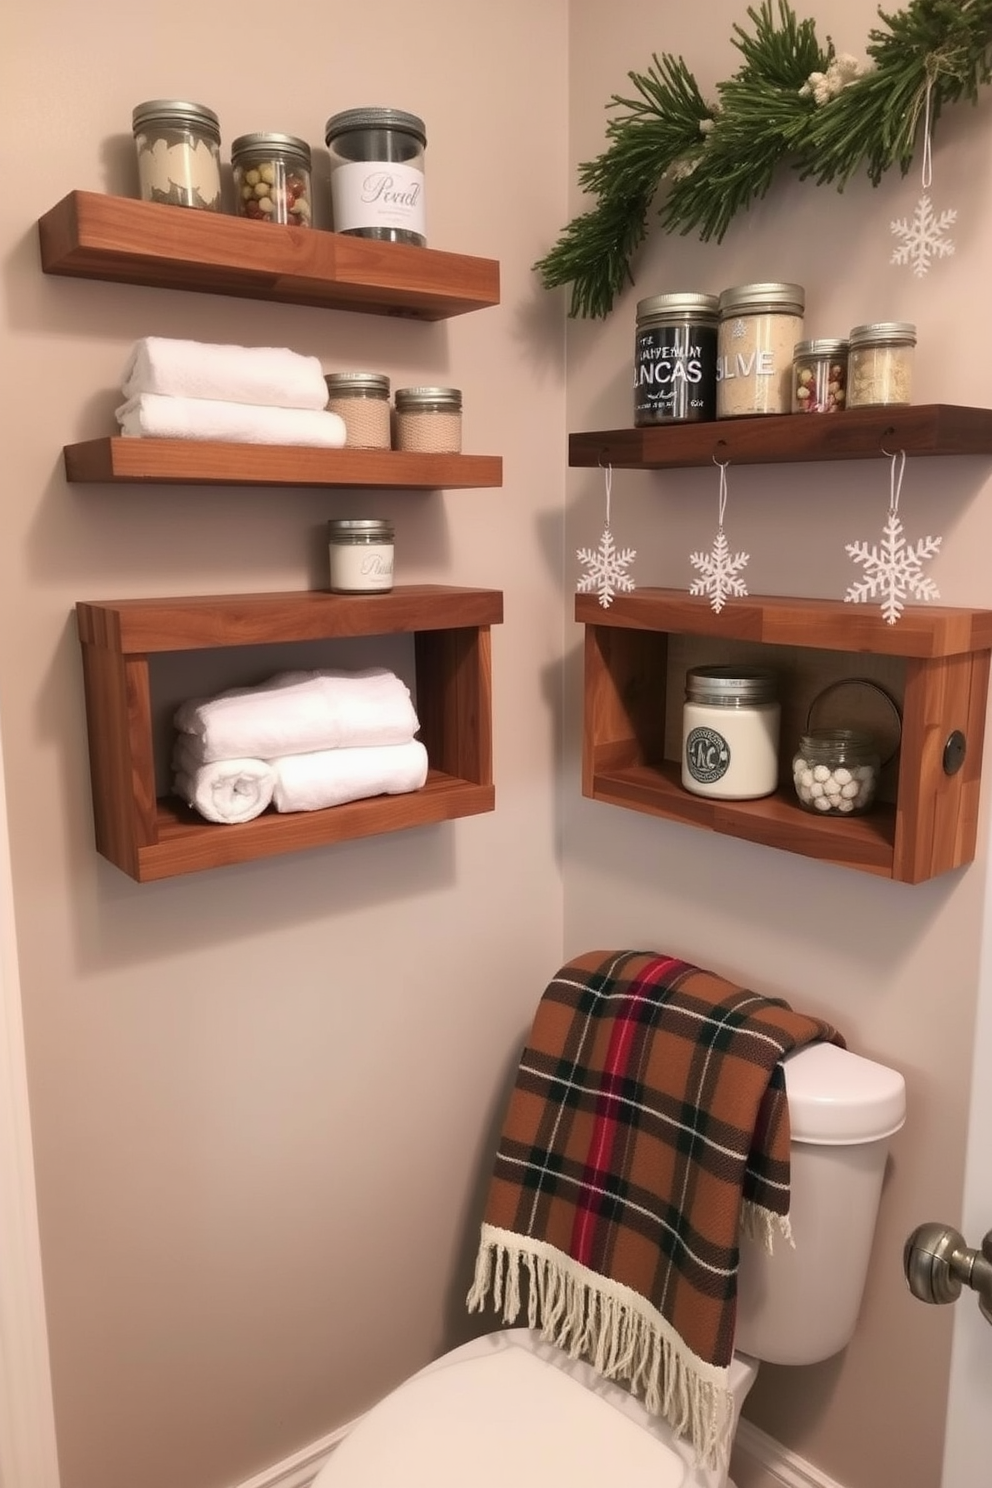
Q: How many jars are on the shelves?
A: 12